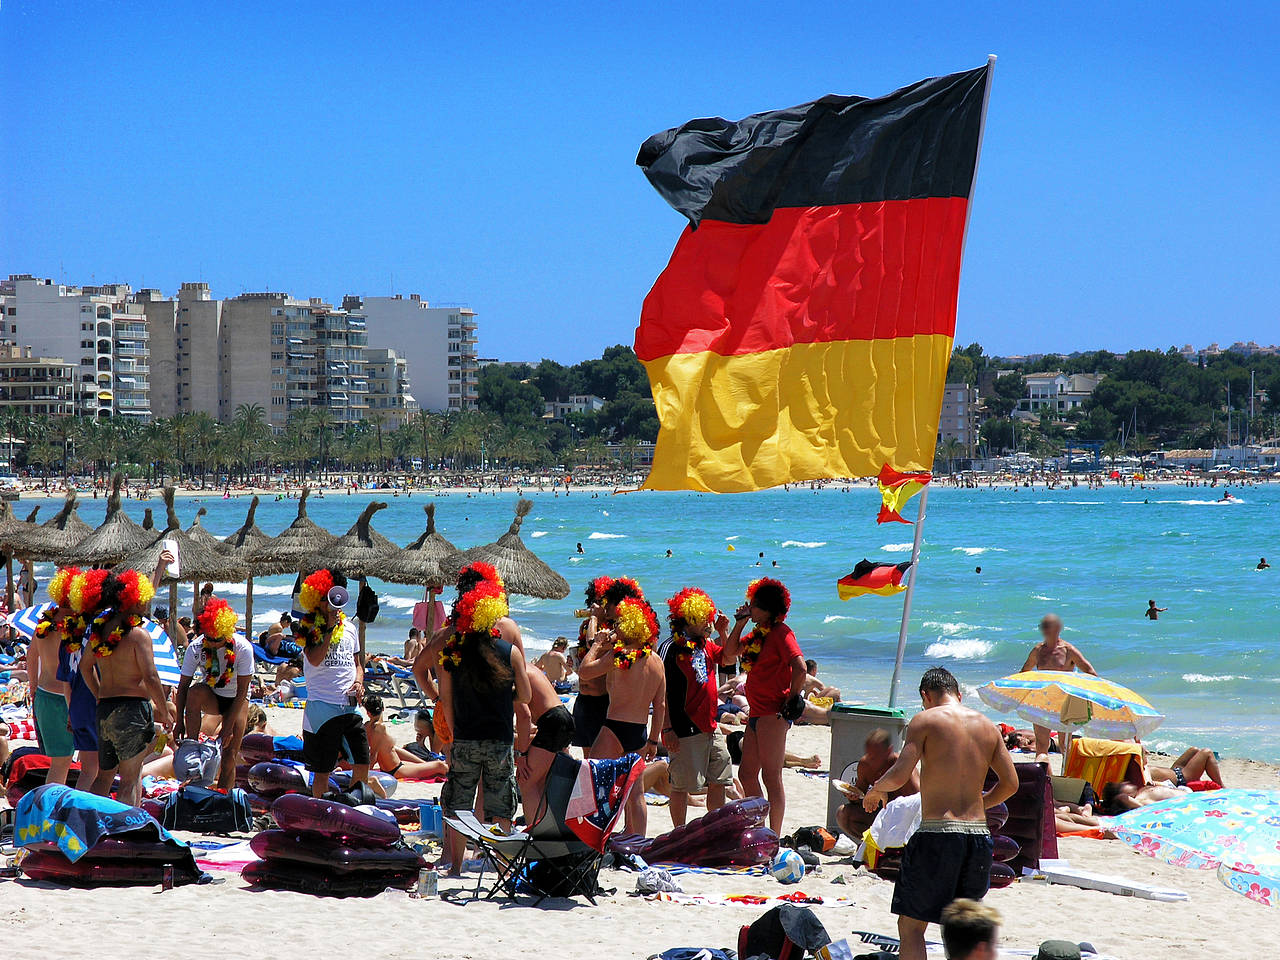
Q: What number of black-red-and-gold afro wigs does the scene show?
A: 12